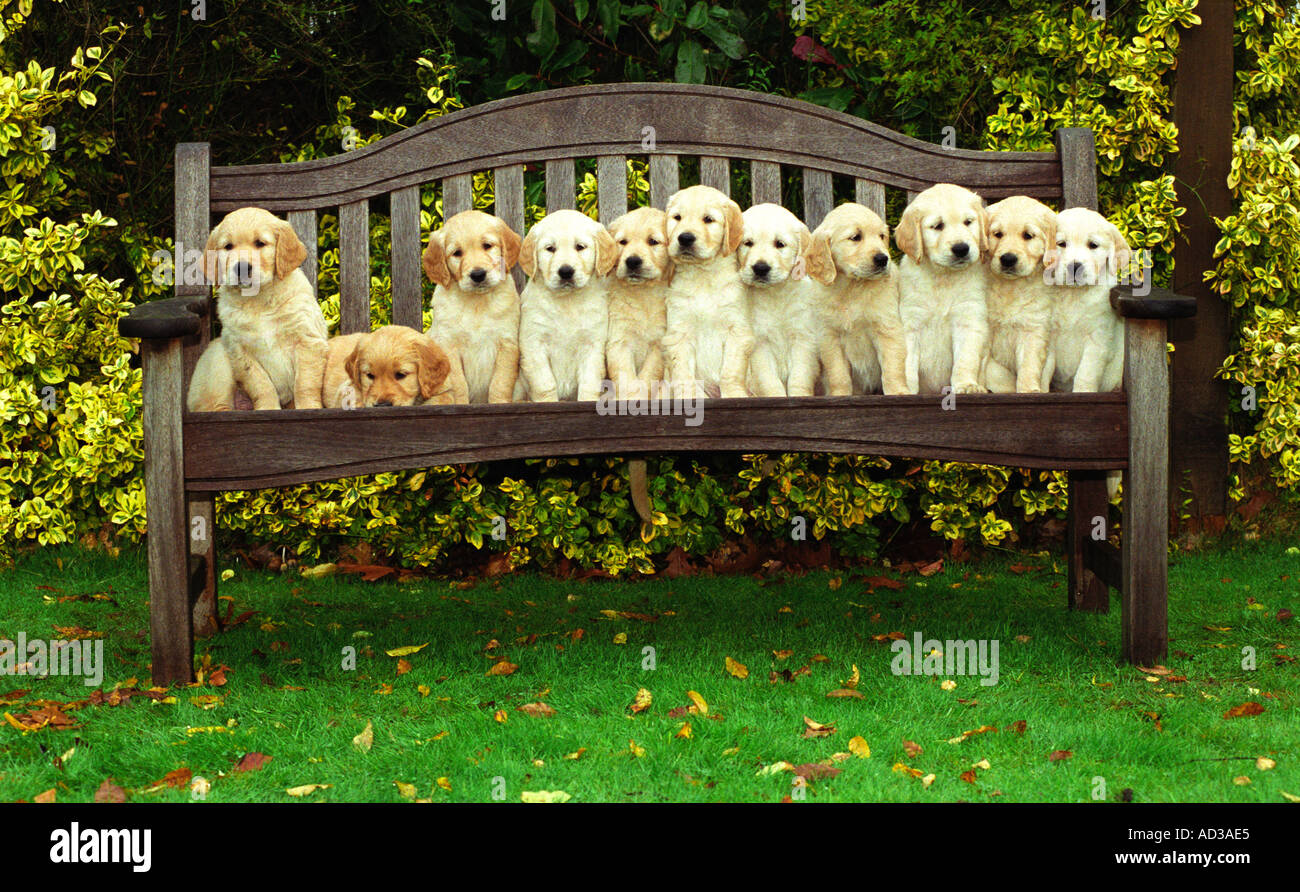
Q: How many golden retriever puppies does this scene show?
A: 11